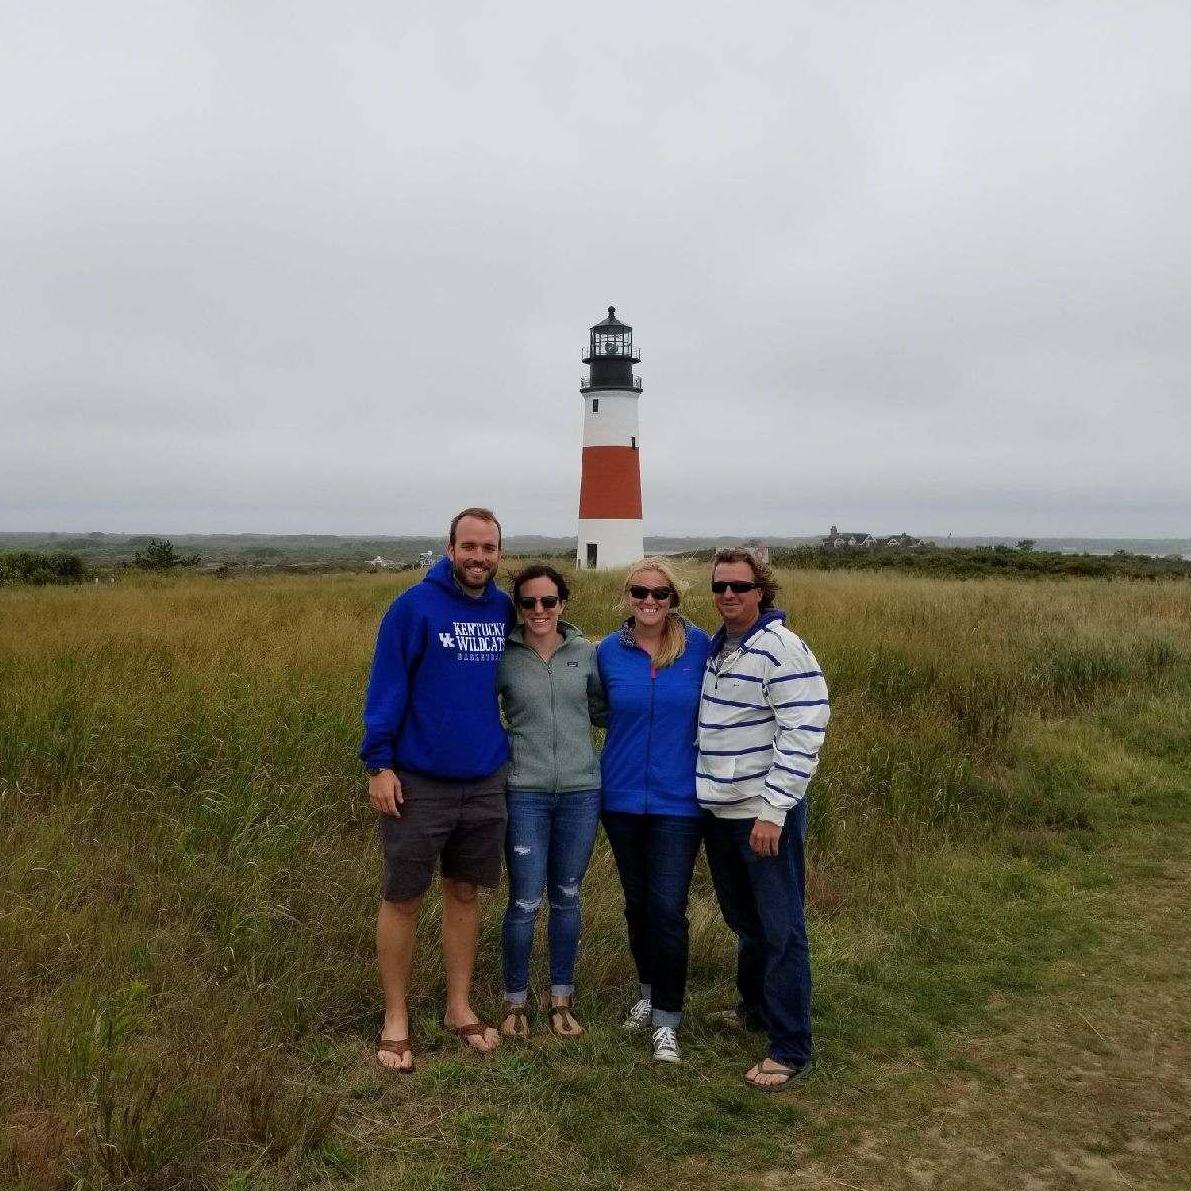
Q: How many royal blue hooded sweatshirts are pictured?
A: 1